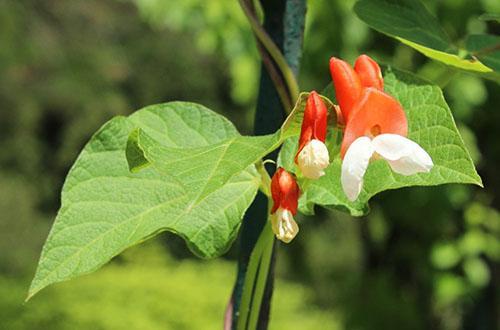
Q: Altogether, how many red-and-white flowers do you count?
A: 3